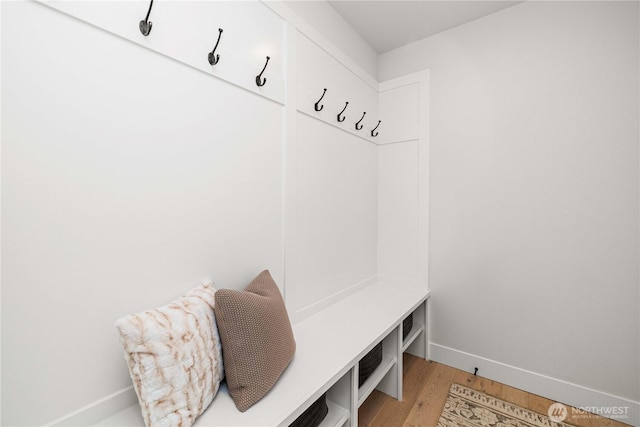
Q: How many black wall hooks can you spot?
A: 7